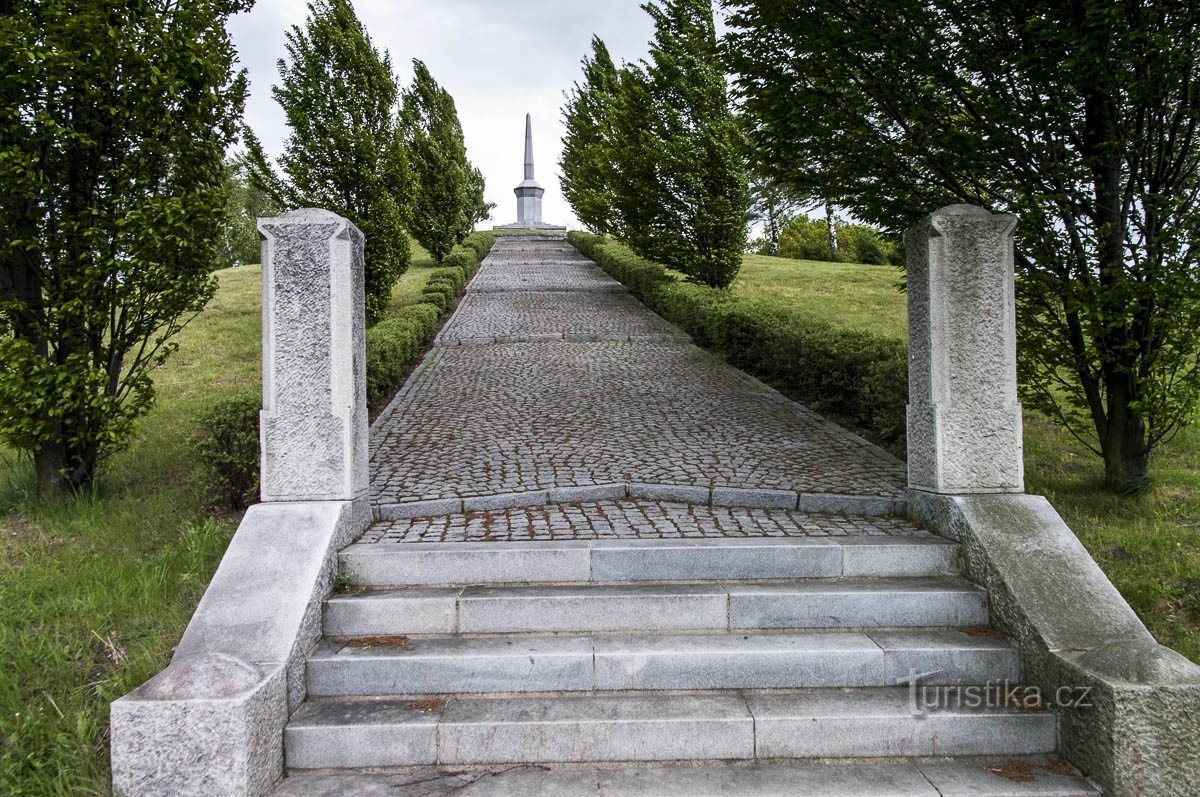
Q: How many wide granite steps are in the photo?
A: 5